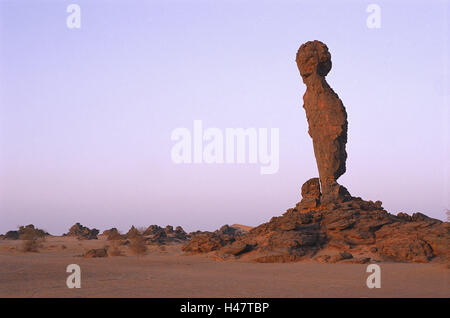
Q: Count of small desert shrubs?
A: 3